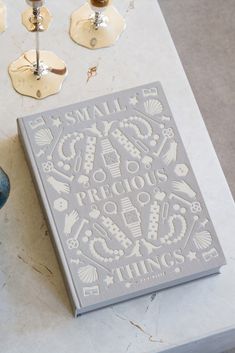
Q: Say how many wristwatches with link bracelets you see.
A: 2